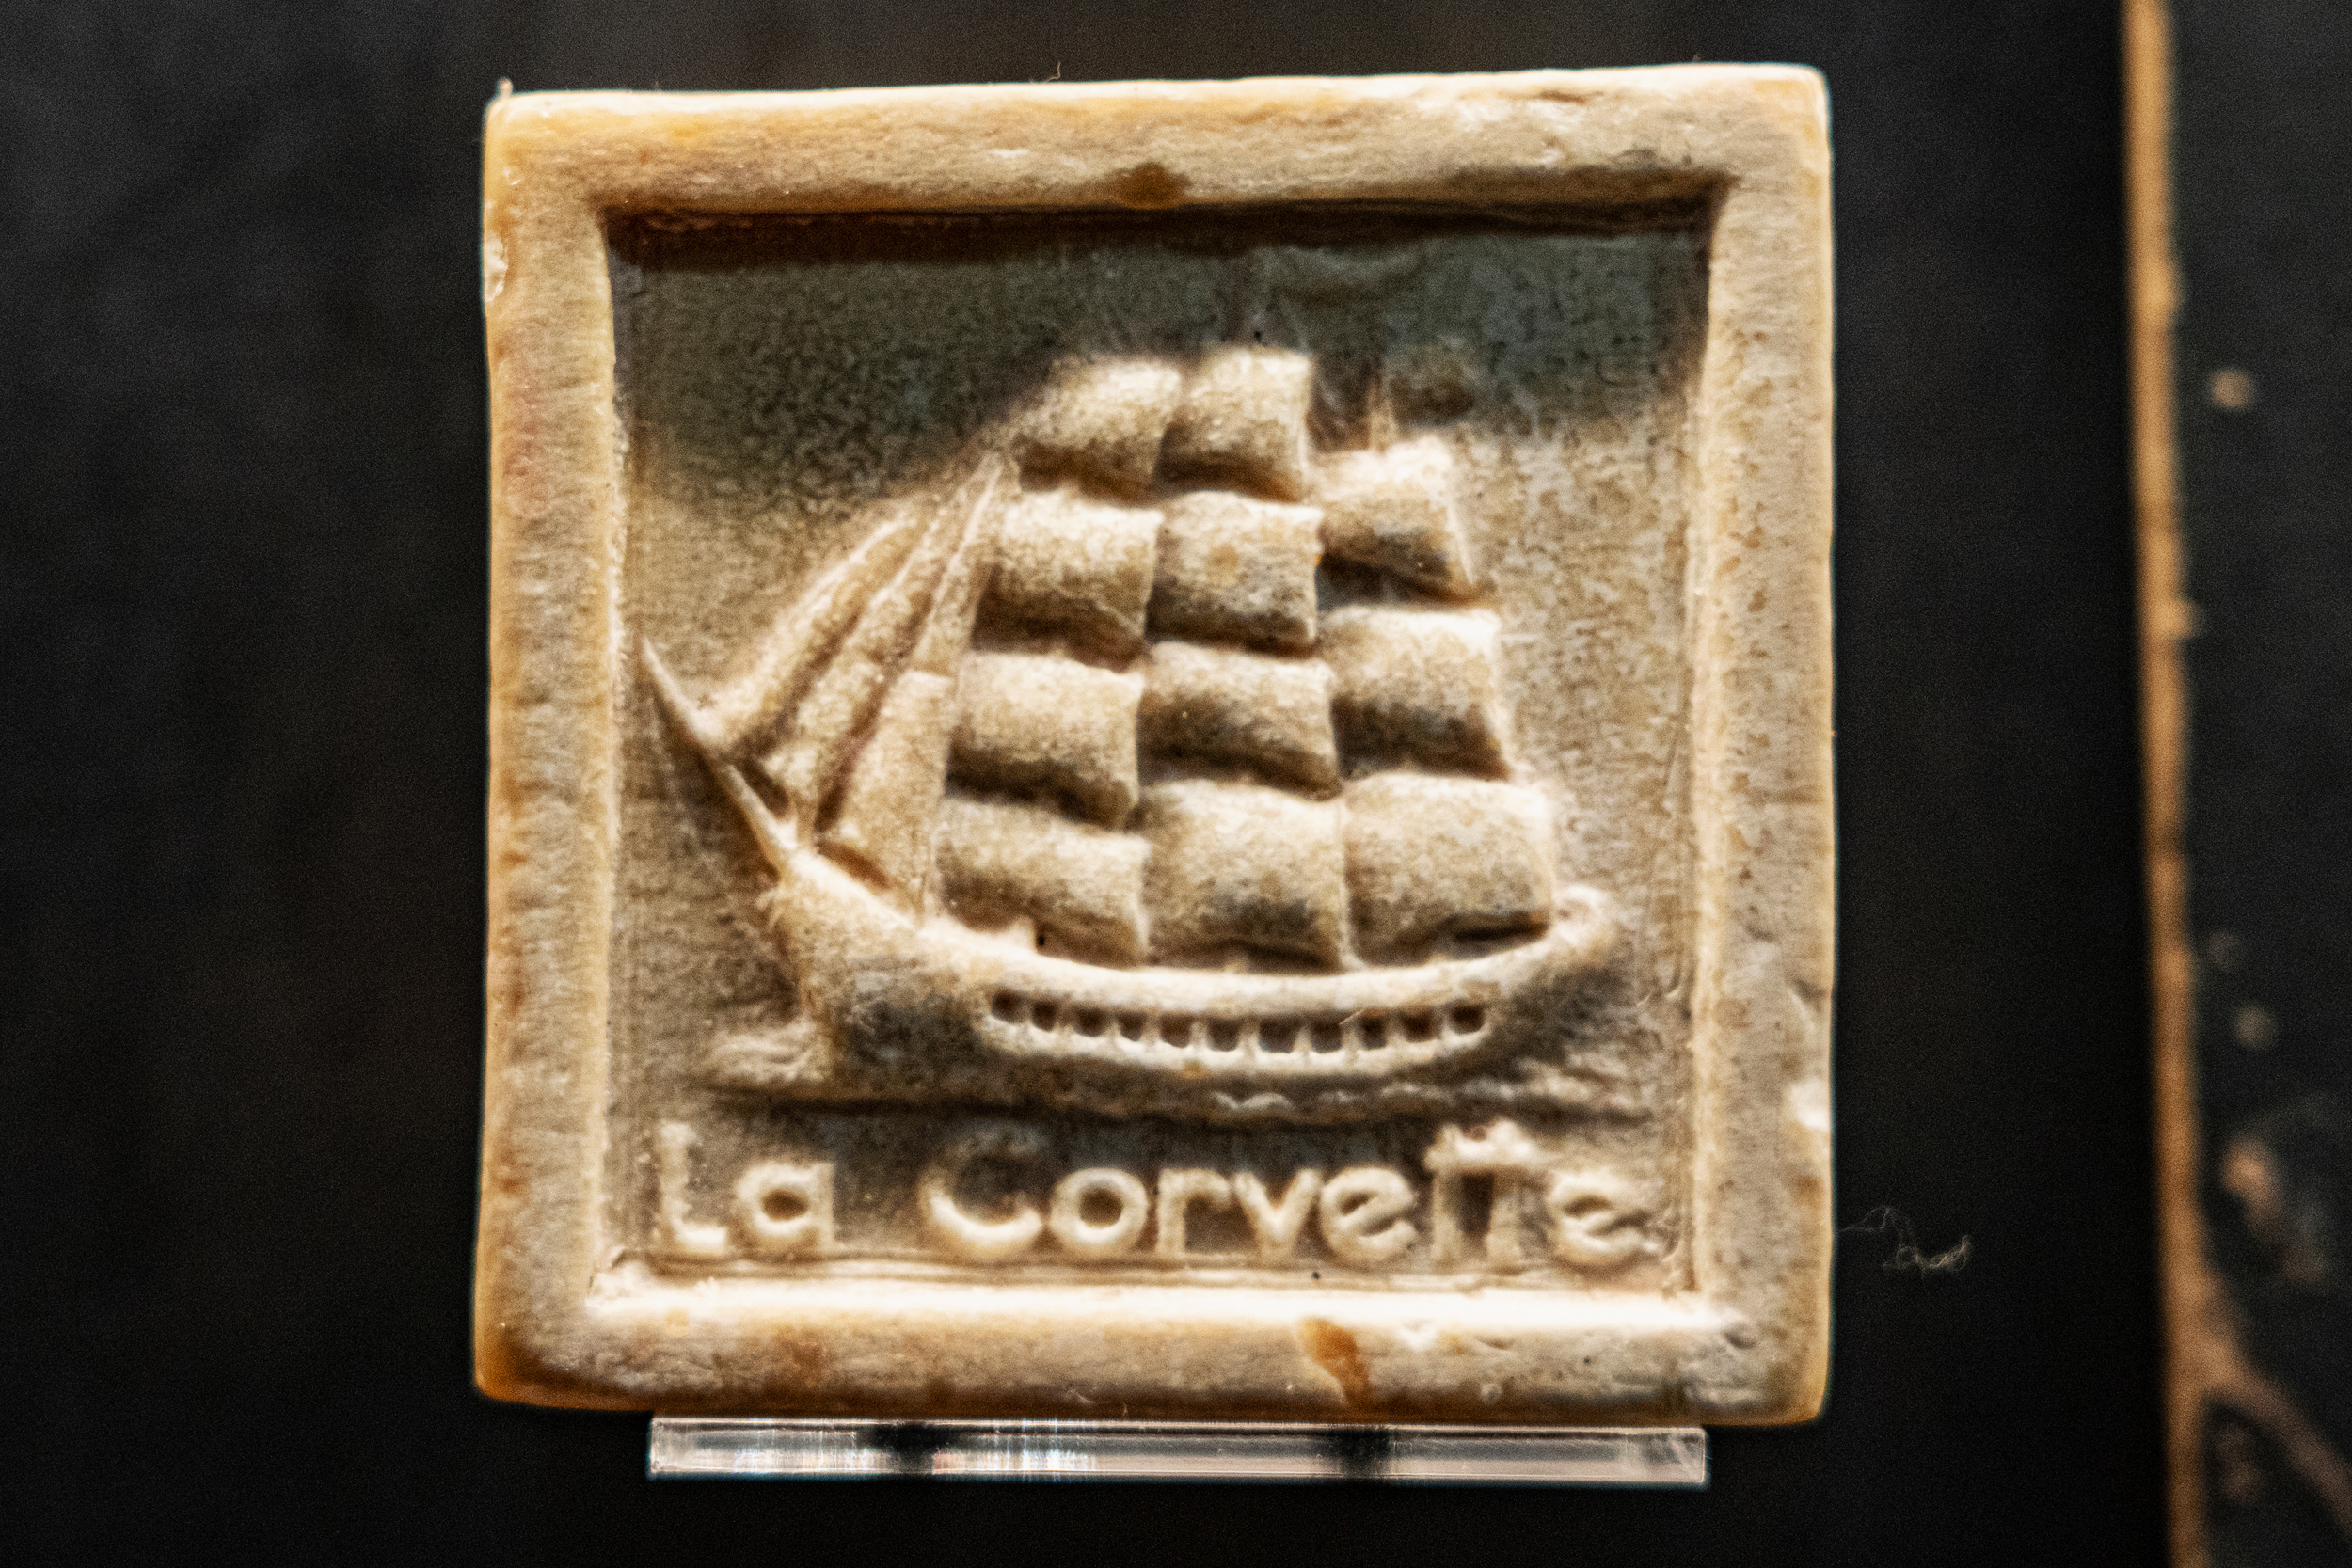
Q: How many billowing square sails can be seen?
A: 11